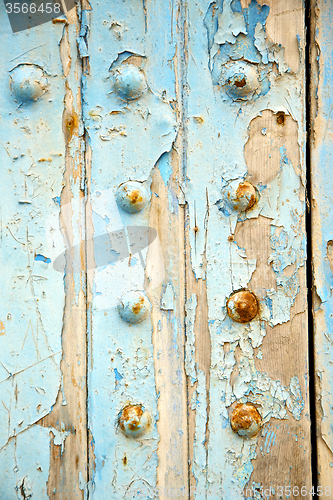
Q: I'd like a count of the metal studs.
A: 9